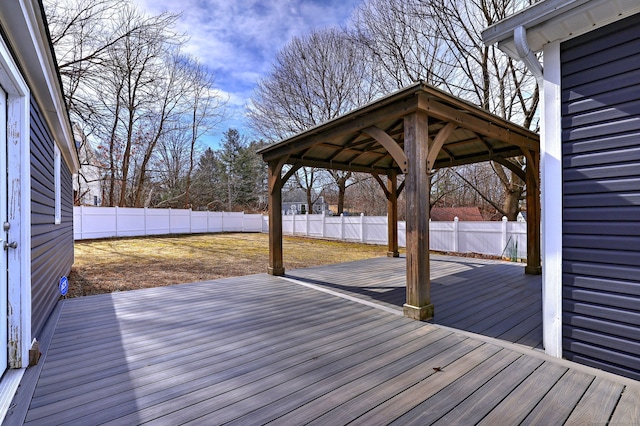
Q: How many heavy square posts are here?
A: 4